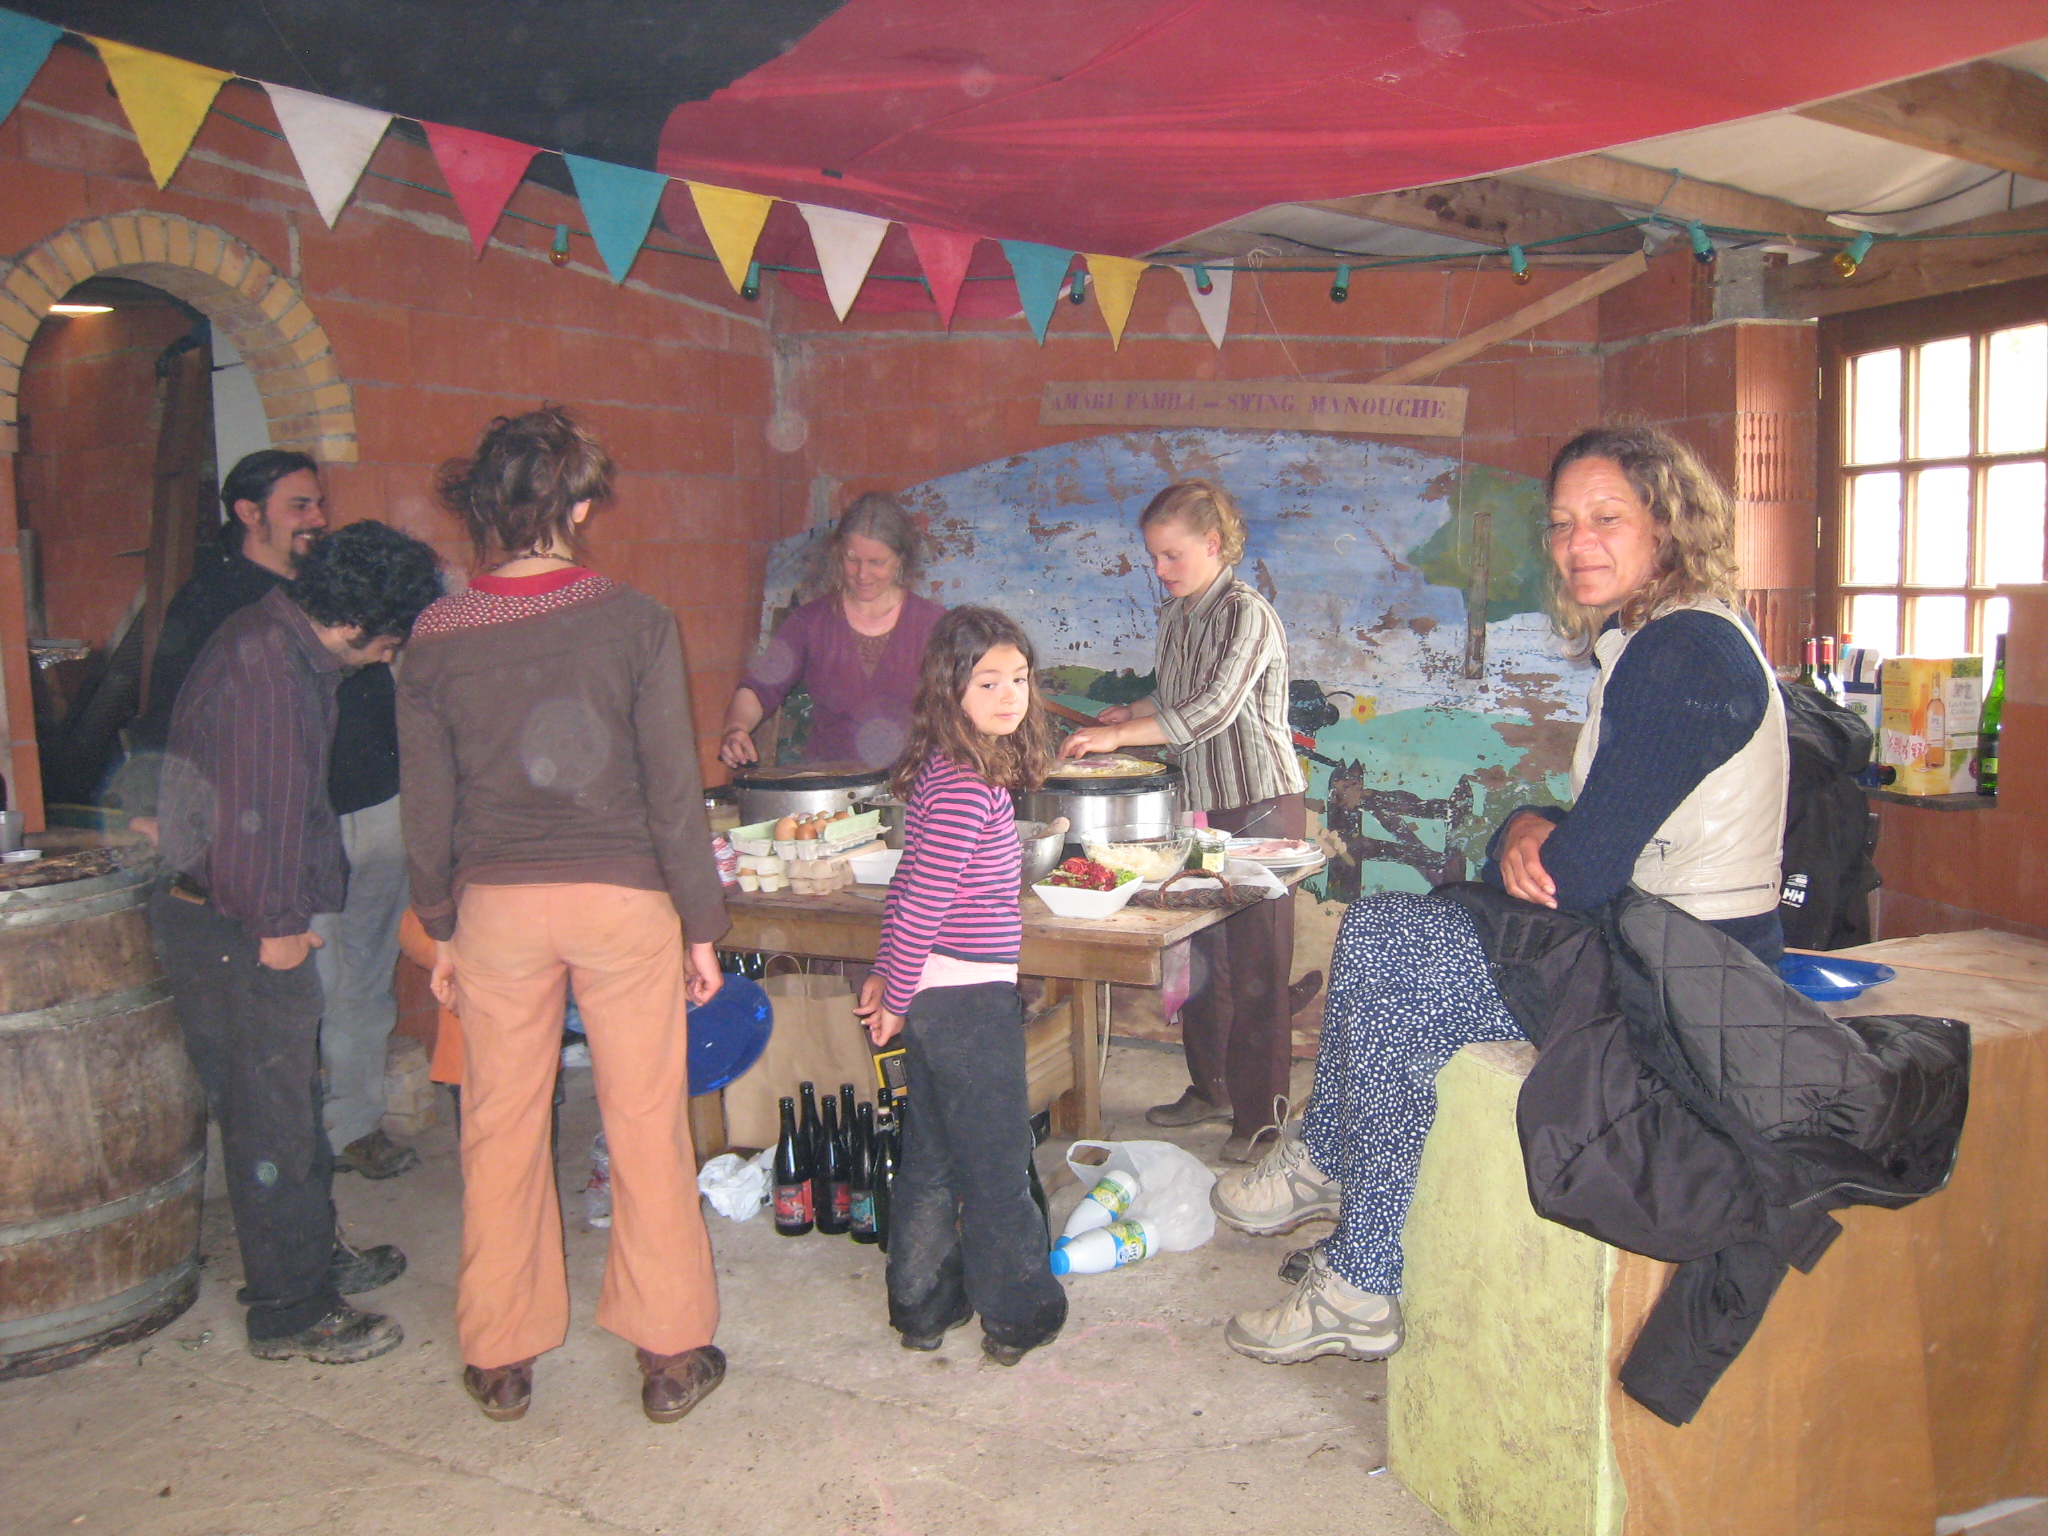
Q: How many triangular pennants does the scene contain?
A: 11